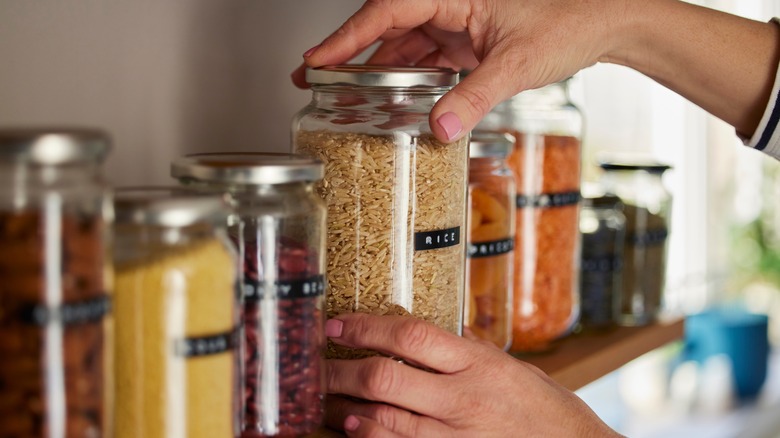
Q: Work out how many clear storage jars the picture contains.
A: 8